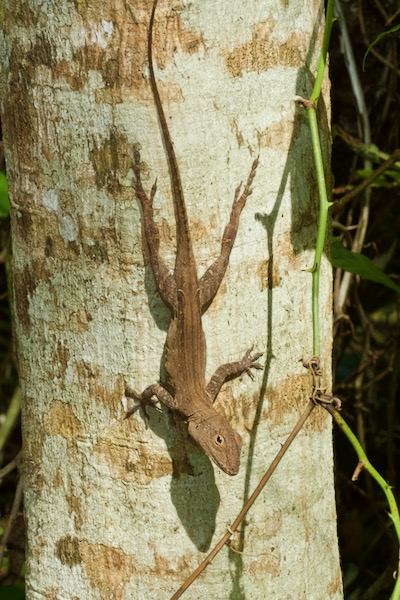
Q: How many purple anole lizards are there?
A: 0